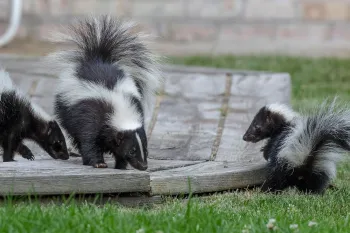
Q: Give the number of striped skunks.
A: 3